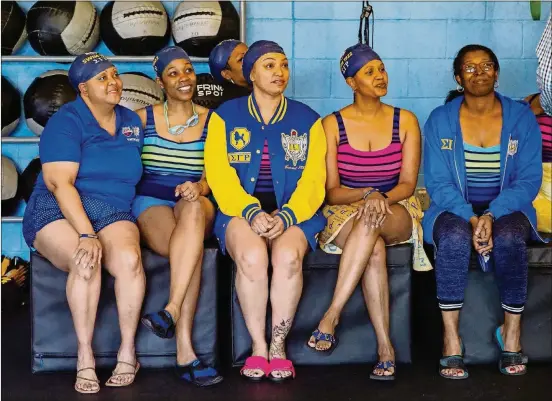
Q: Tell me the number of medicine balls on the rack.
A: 10